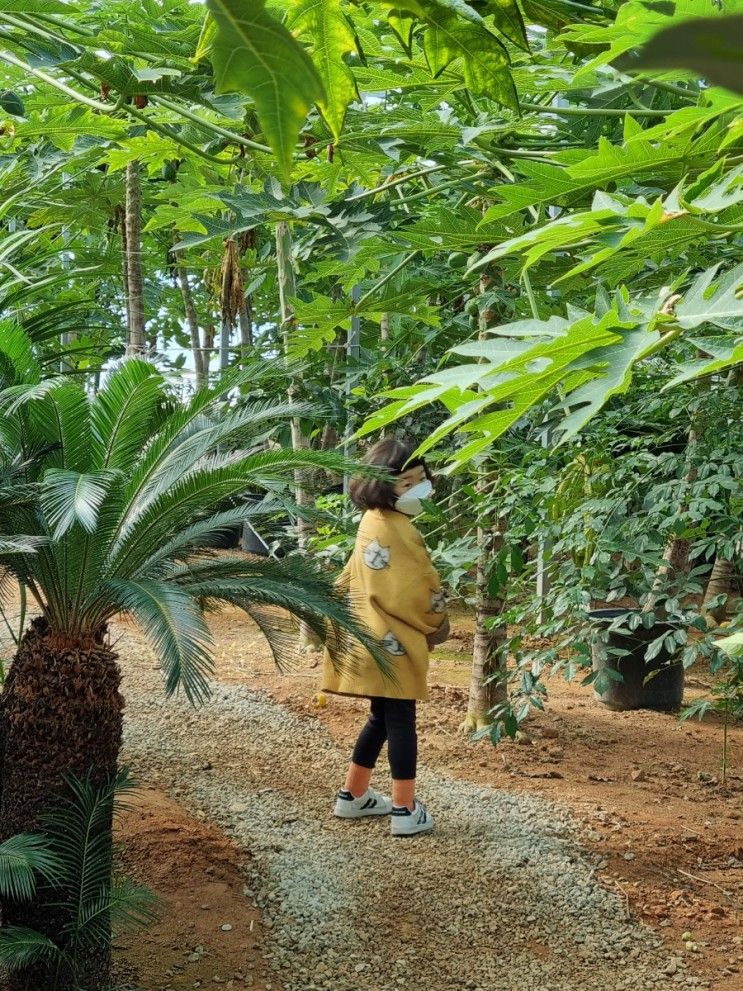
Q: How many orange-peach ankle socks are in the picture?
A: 2